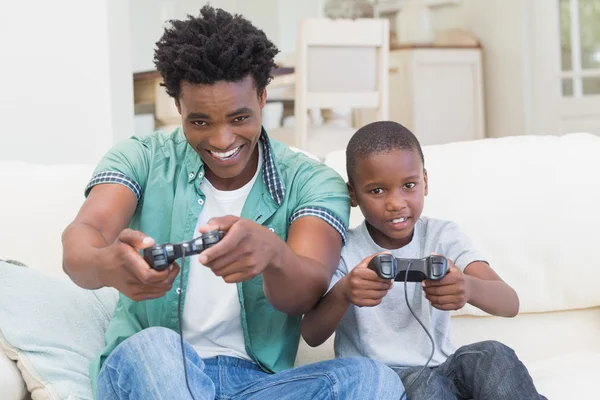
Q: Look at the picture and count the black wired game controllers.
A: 2